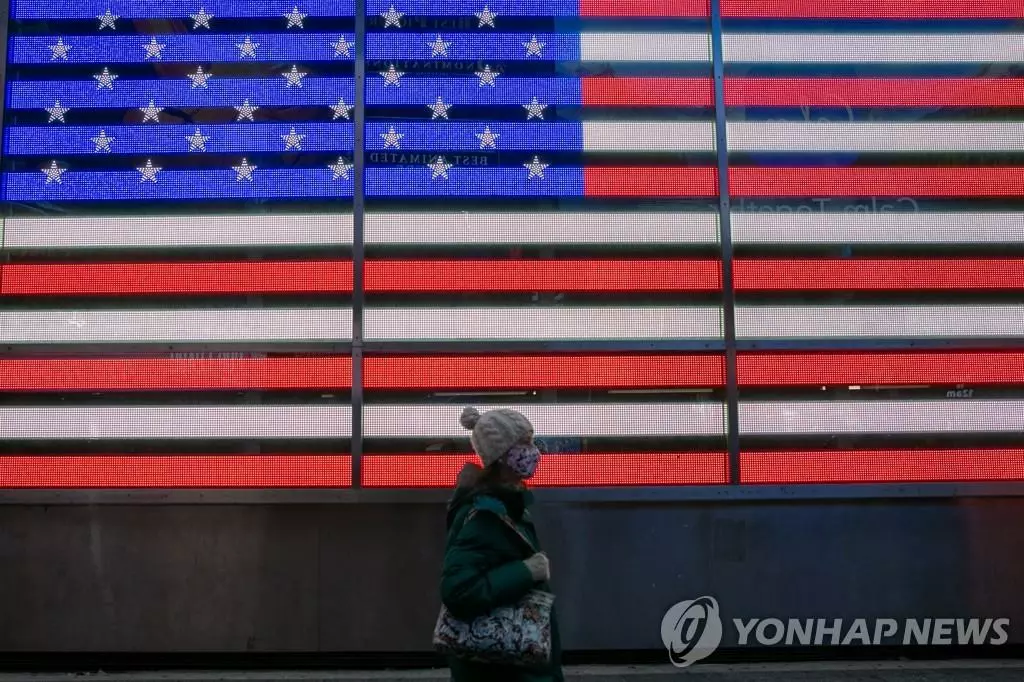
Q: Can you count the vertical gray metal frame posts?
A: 2